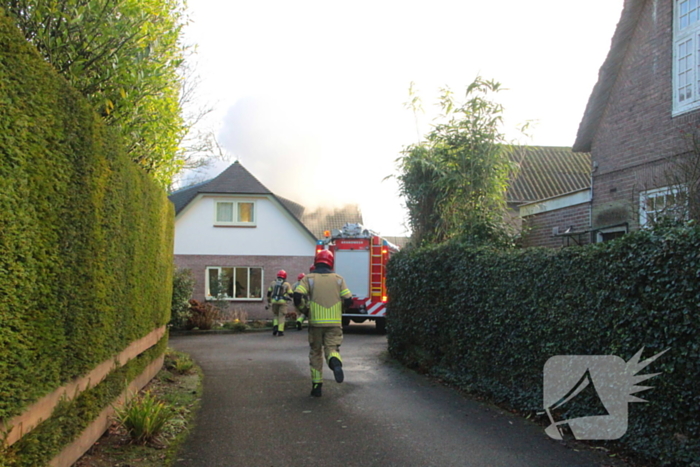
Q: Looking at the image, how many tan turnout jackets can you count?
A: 3